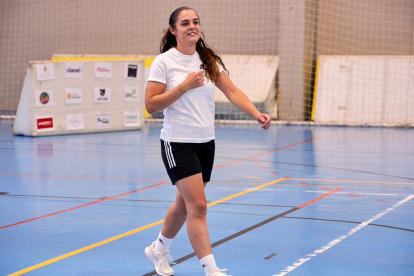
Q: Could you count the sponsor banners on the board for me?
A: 12